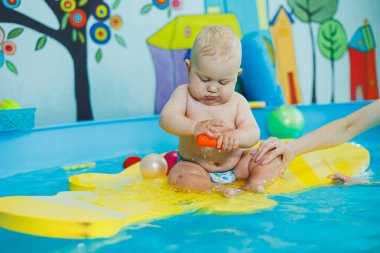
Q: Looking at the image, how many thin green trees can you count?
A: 2